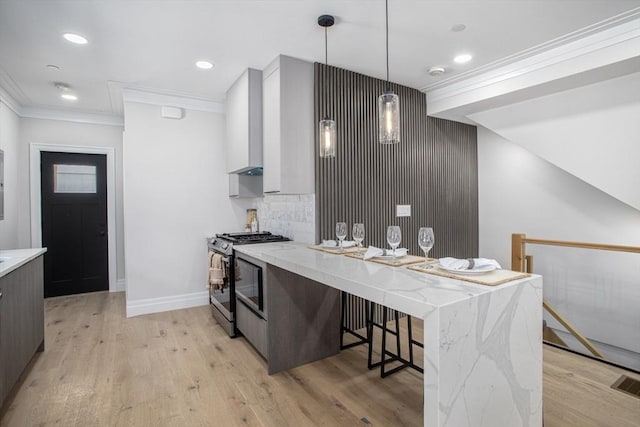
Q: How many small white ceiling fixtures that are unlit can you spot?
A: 4